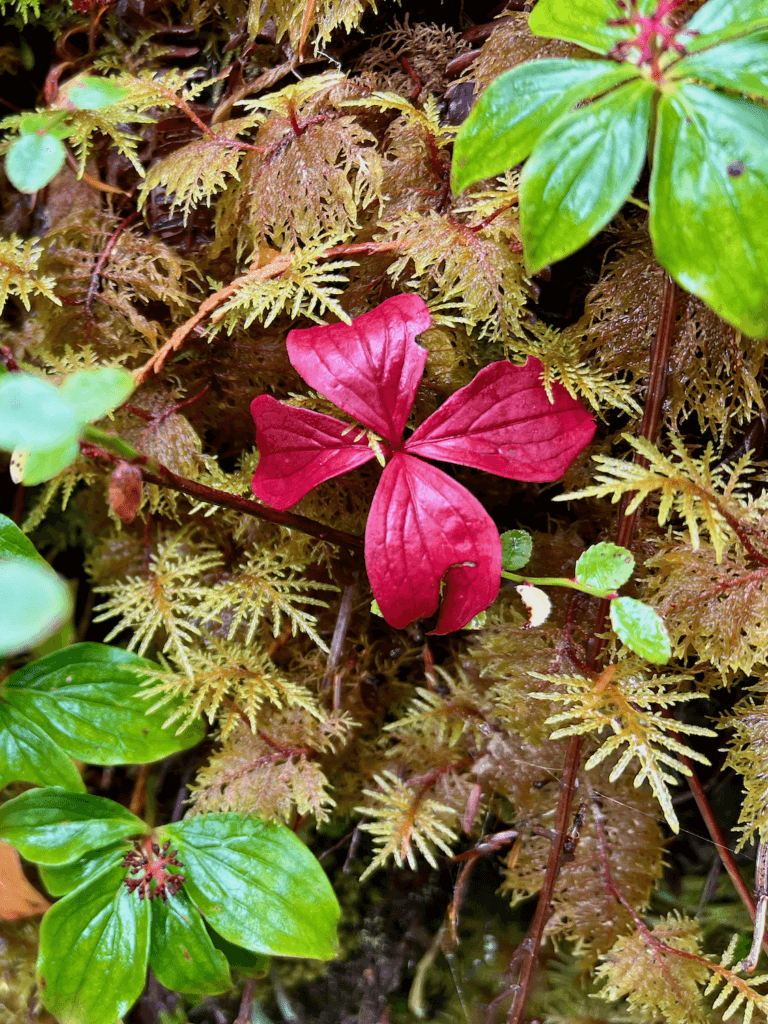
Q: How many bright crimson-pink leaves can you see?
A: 4